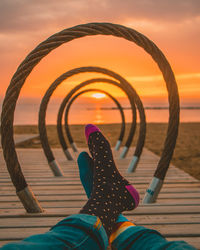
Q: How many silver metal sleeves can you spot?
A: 8